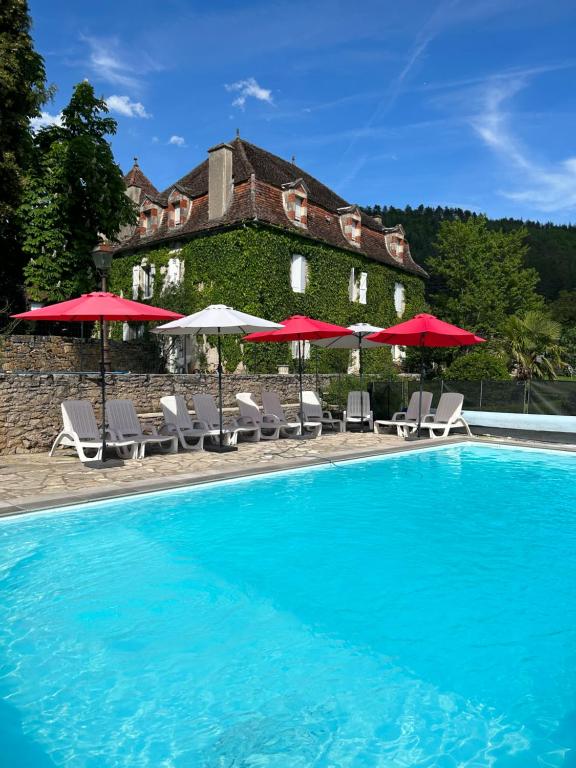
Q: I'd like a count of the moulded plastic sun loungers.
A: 10